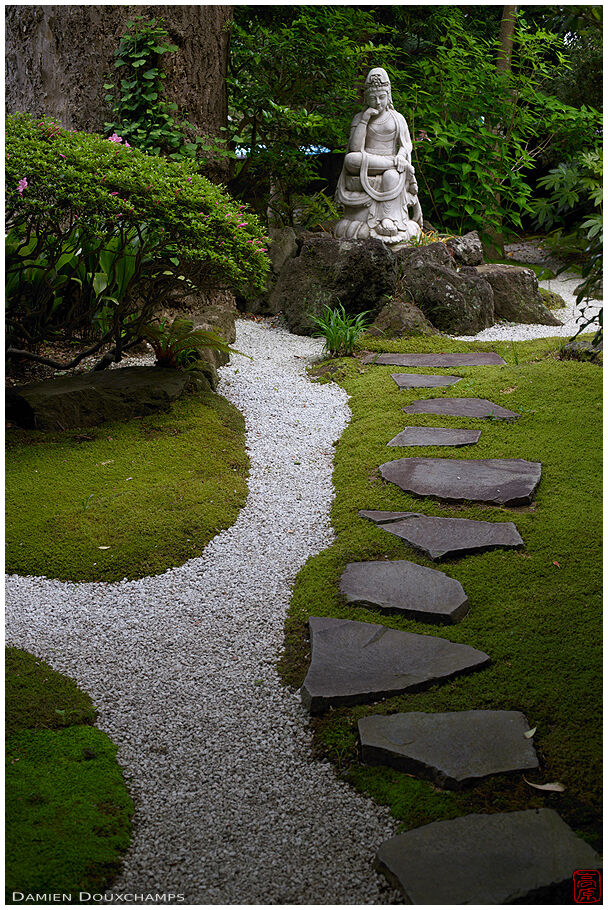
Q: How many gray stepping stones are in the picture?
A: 10